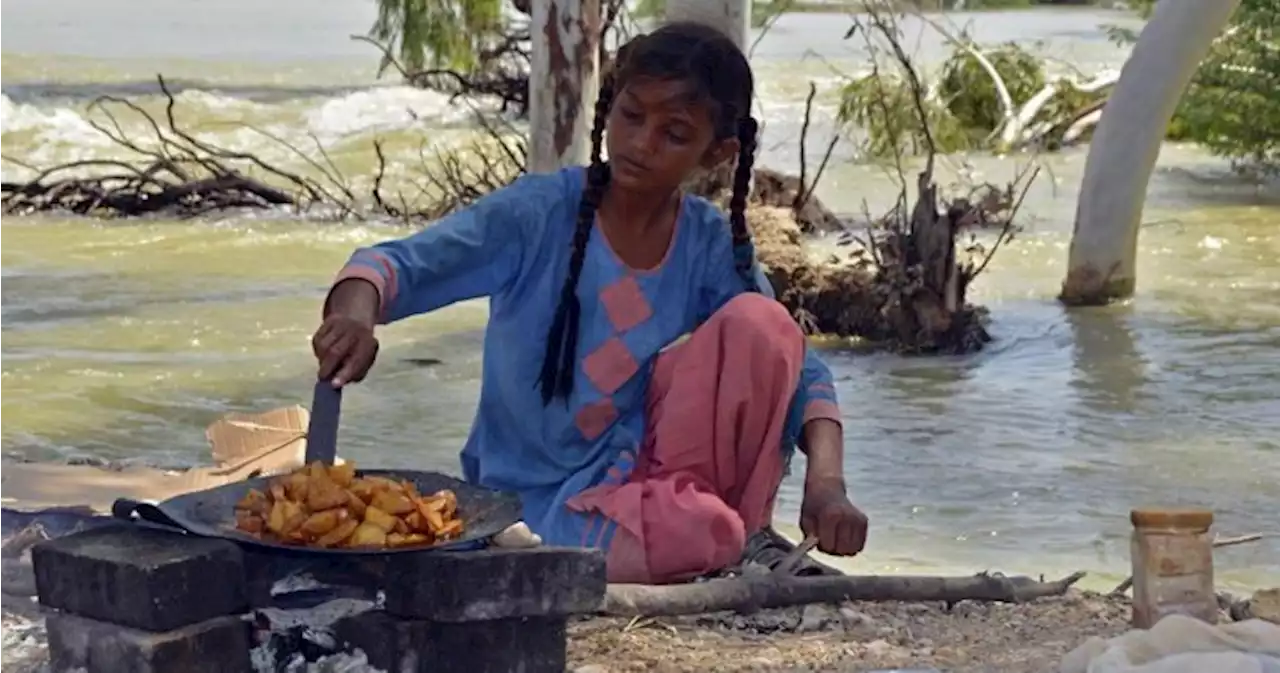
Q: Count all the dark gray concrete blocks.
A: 4